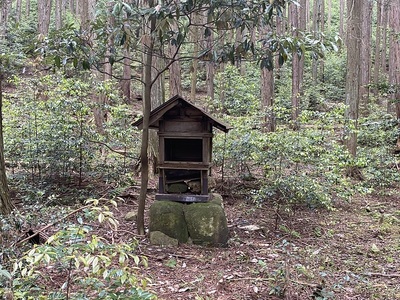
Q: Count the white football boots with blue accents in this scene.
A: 0